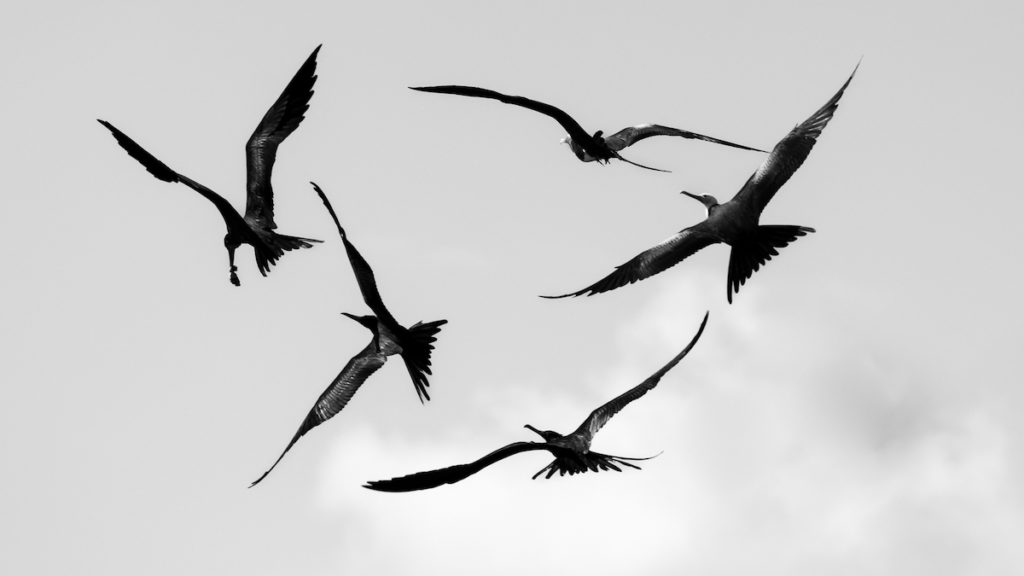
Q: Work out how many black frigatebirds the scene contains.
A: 5